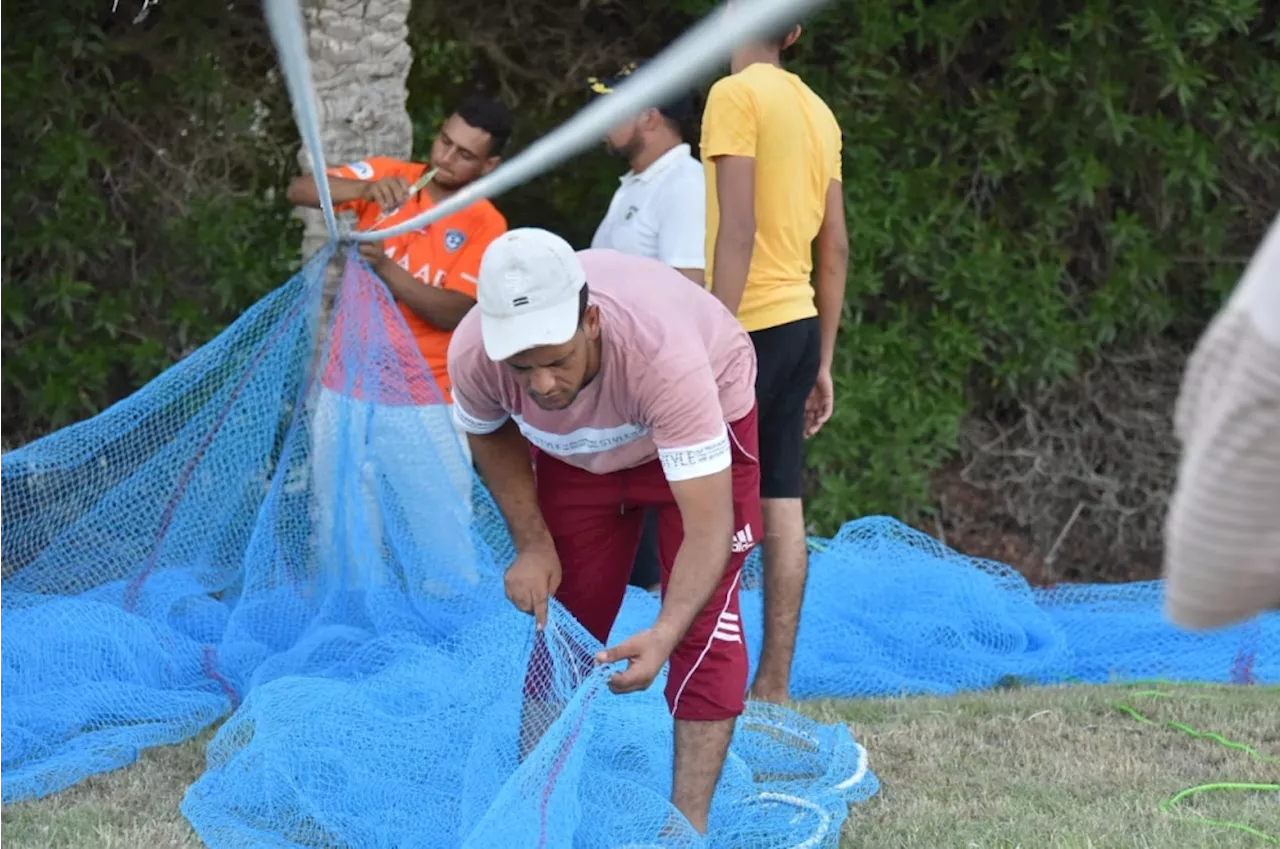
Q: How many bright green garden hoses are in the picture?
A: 1